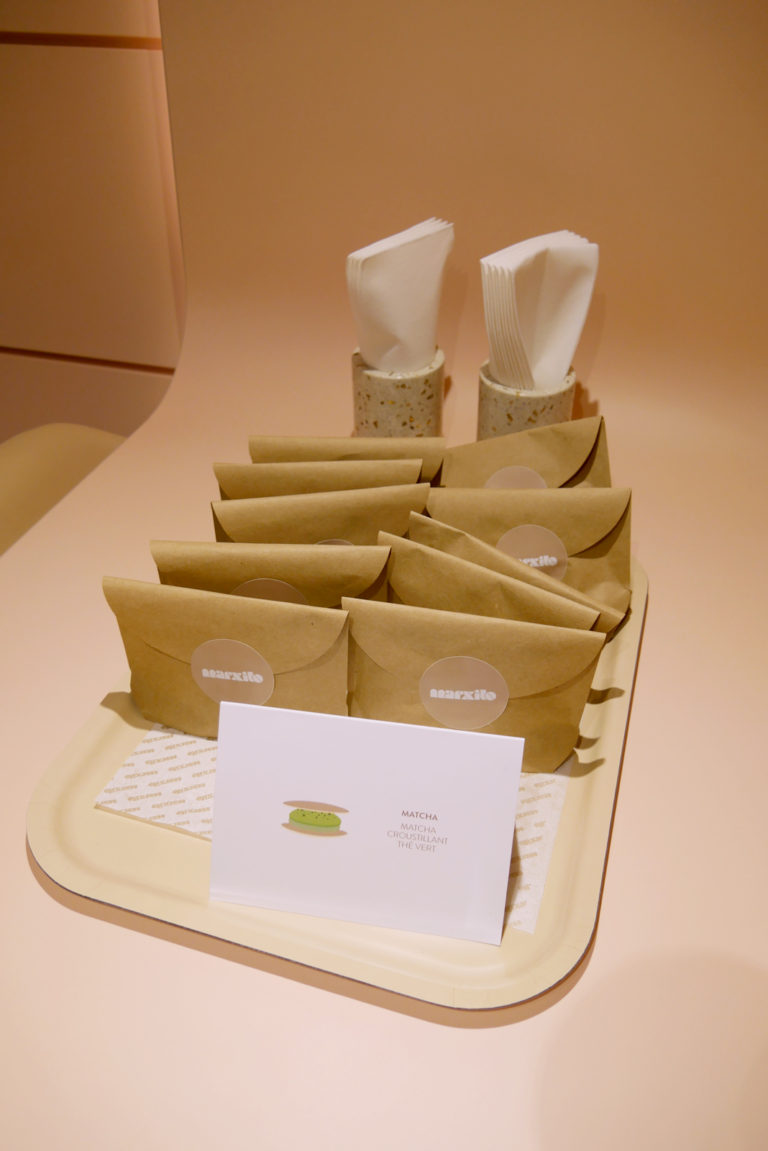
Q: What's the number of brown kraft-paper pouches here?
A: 10